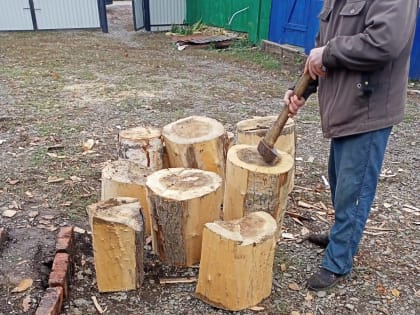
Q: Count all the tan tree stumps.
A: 8